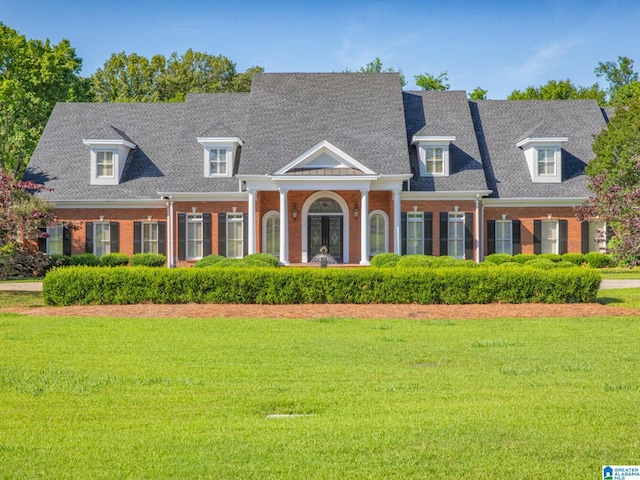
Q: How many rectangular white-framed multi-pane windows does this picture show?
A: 14